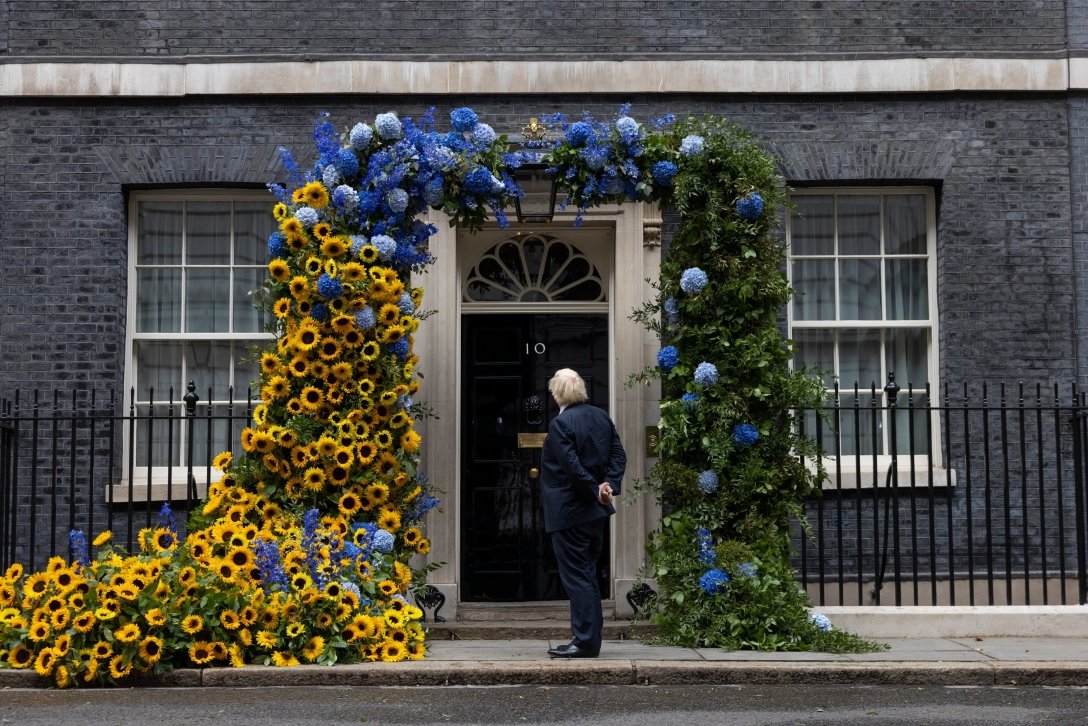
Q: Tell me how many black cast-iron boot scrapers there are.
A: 2